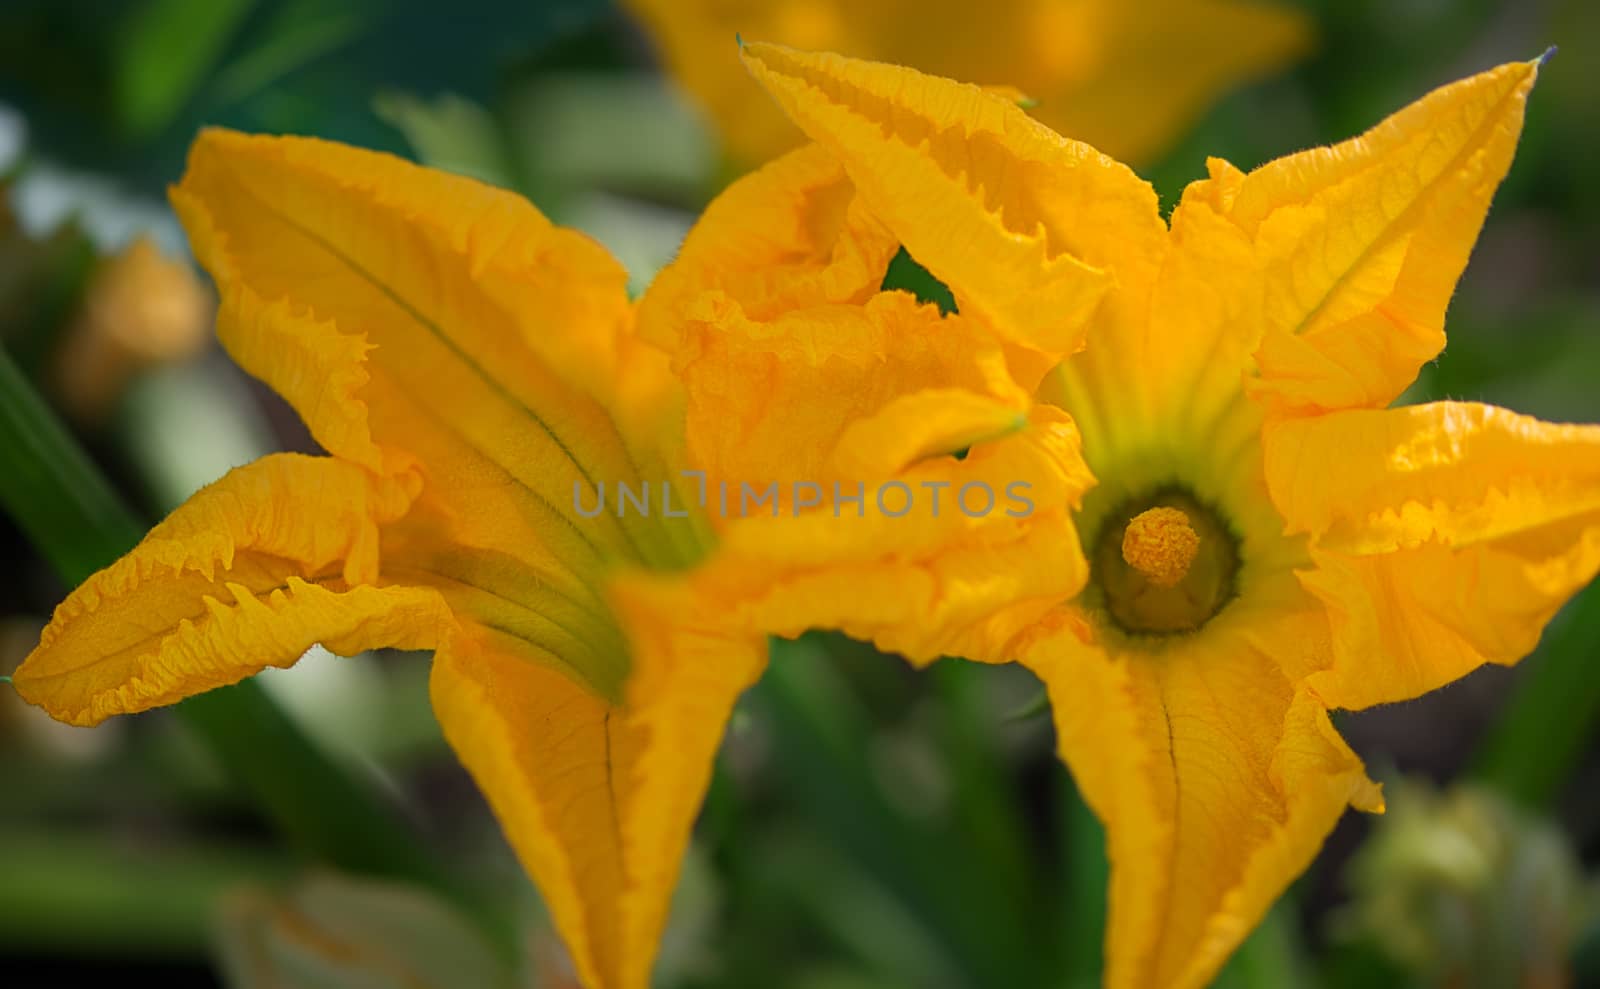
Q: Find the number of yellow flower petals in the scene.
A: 10